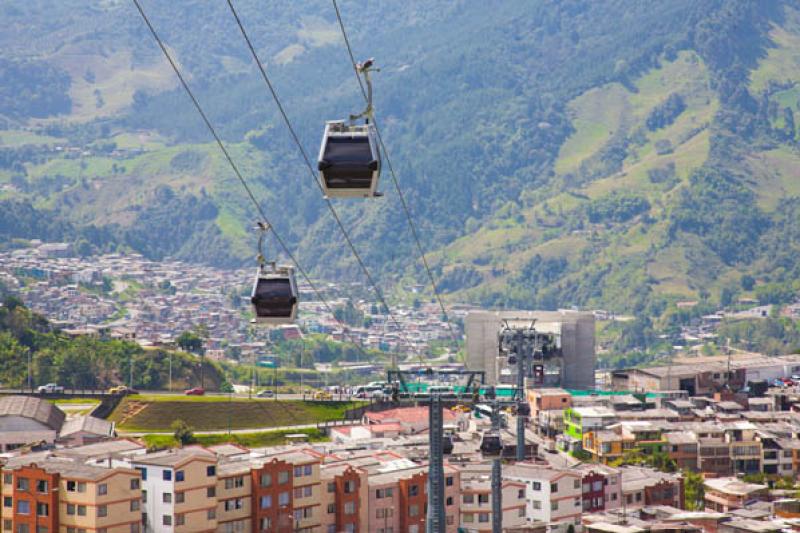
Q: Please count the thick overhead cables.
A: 3